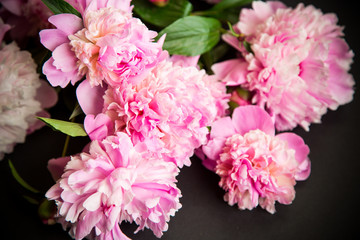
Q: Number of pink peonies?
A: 5